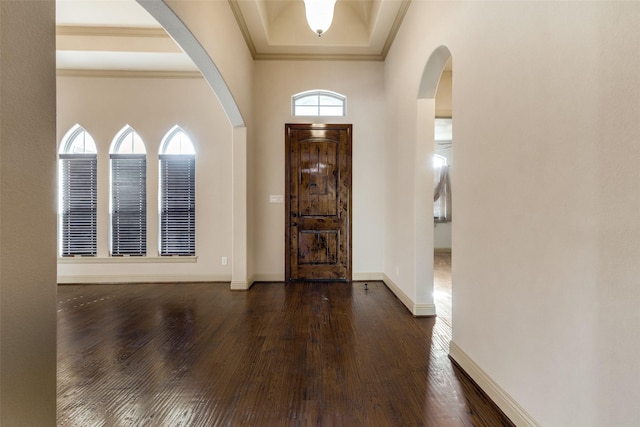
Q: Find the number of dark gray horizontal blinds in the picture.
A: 3